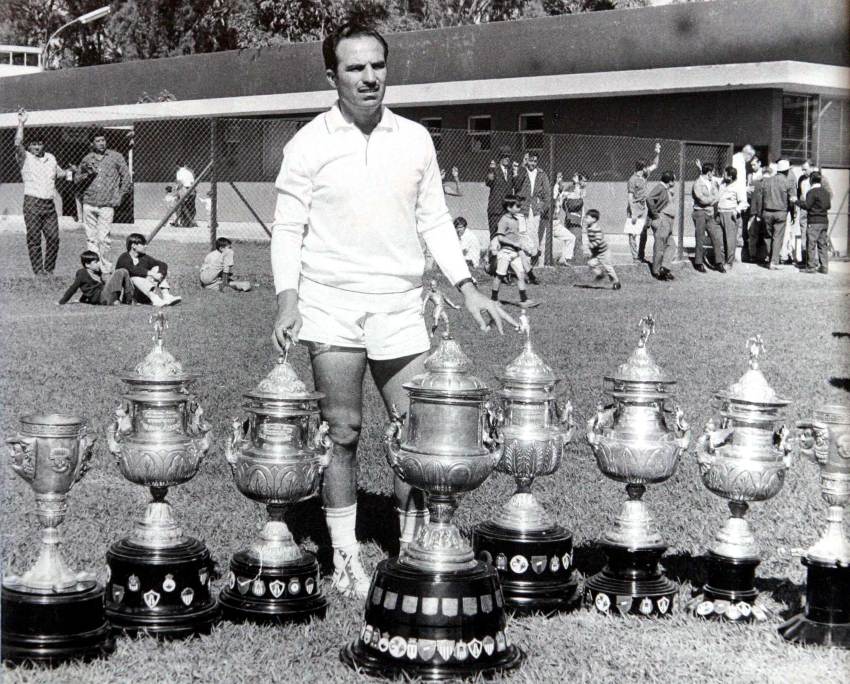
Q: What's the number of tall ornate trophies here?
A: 8